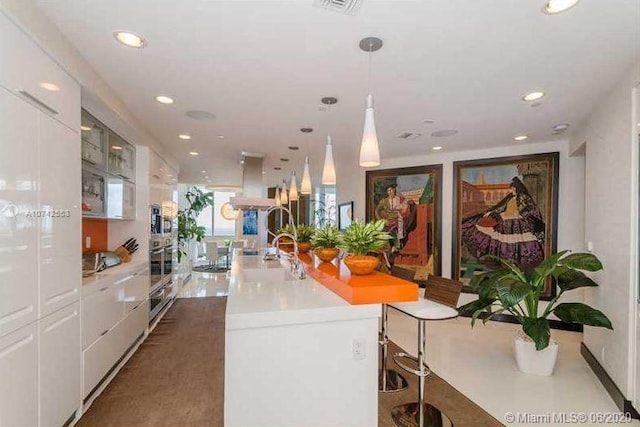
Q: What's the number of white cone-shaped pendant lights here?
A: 6